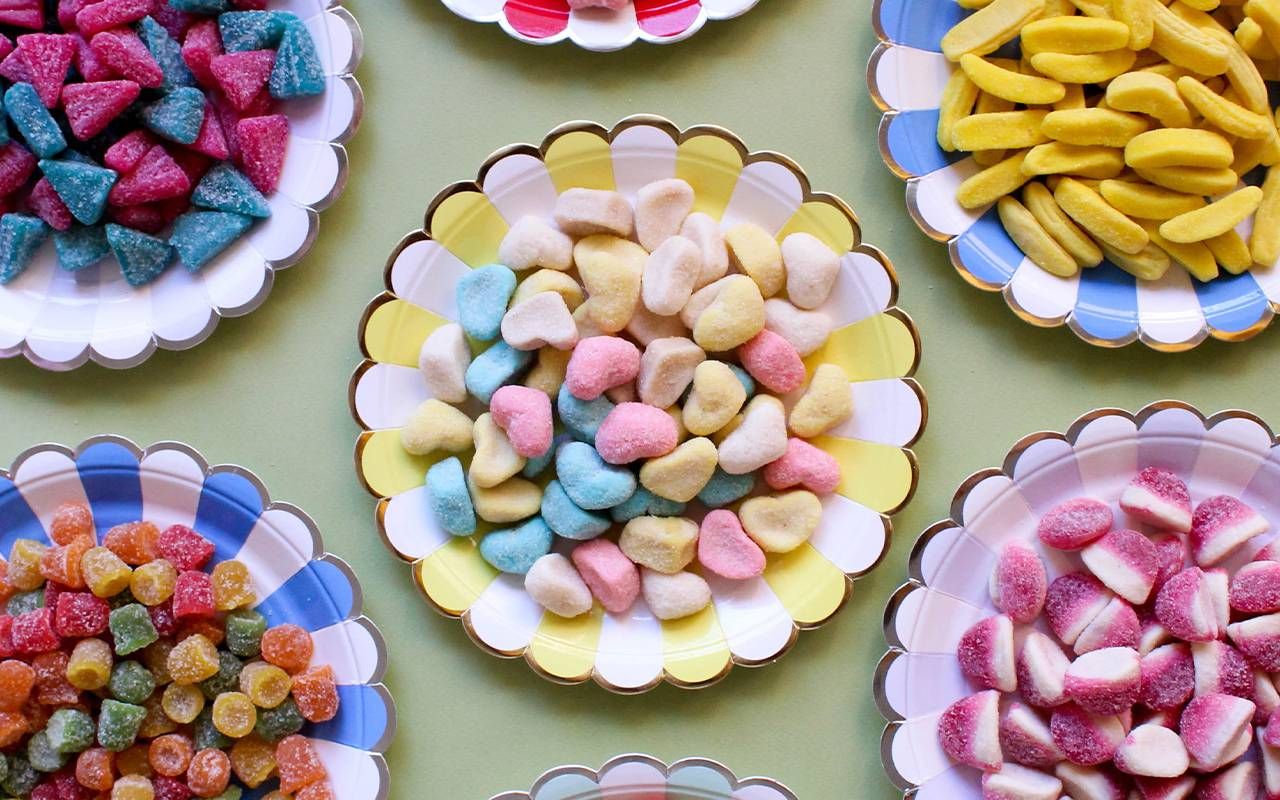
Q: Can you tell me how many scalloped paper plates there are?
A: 7